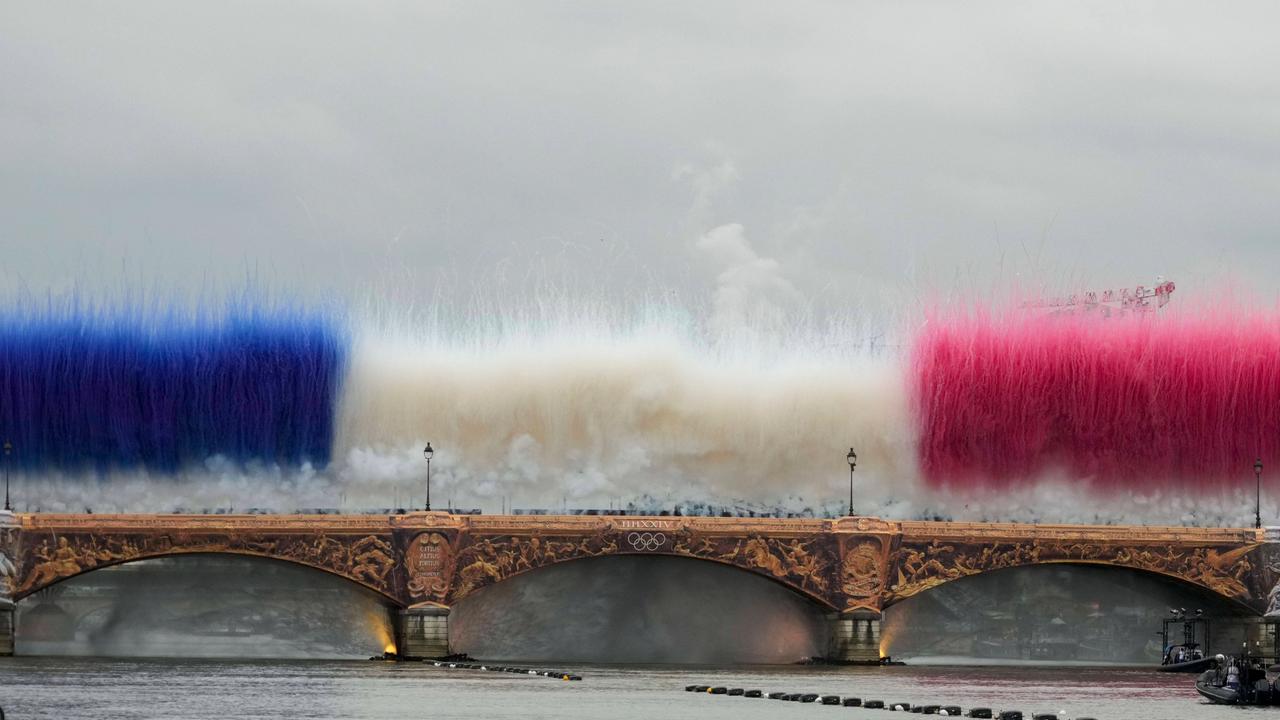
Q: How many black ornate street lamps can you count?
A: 4